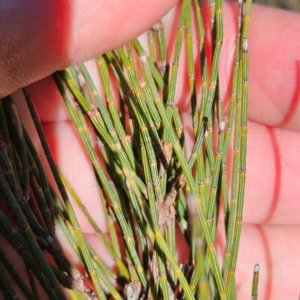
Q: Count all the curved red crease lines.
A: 3